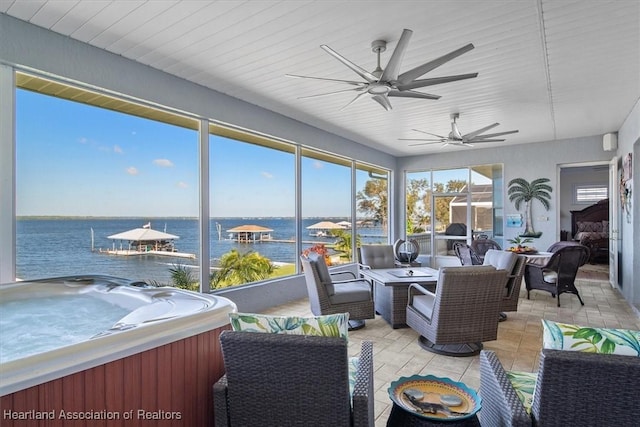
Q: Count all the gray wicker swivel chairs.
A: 4